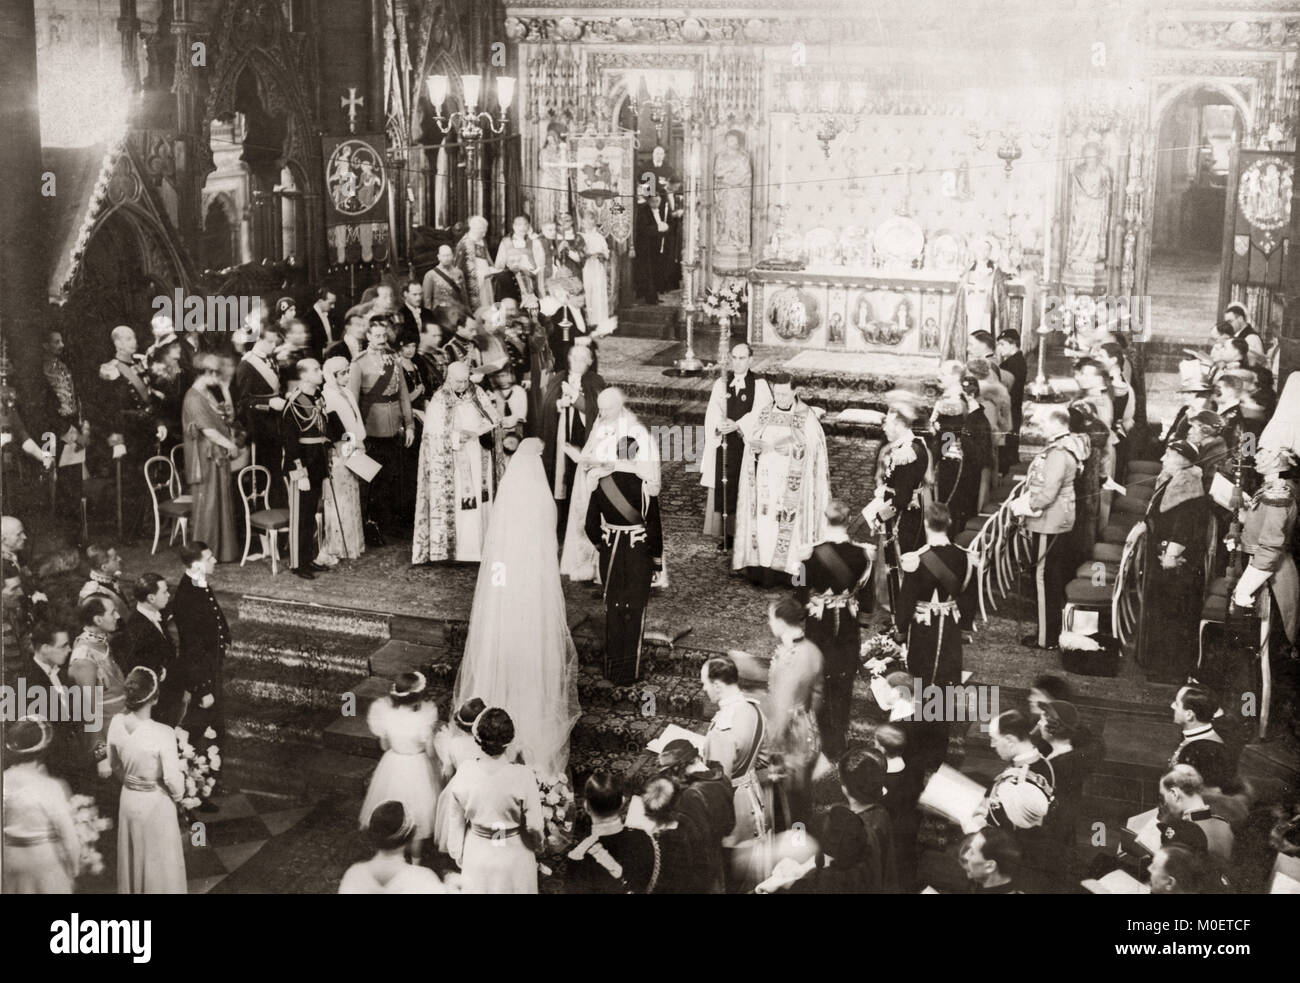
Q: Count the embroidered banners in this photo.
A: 3